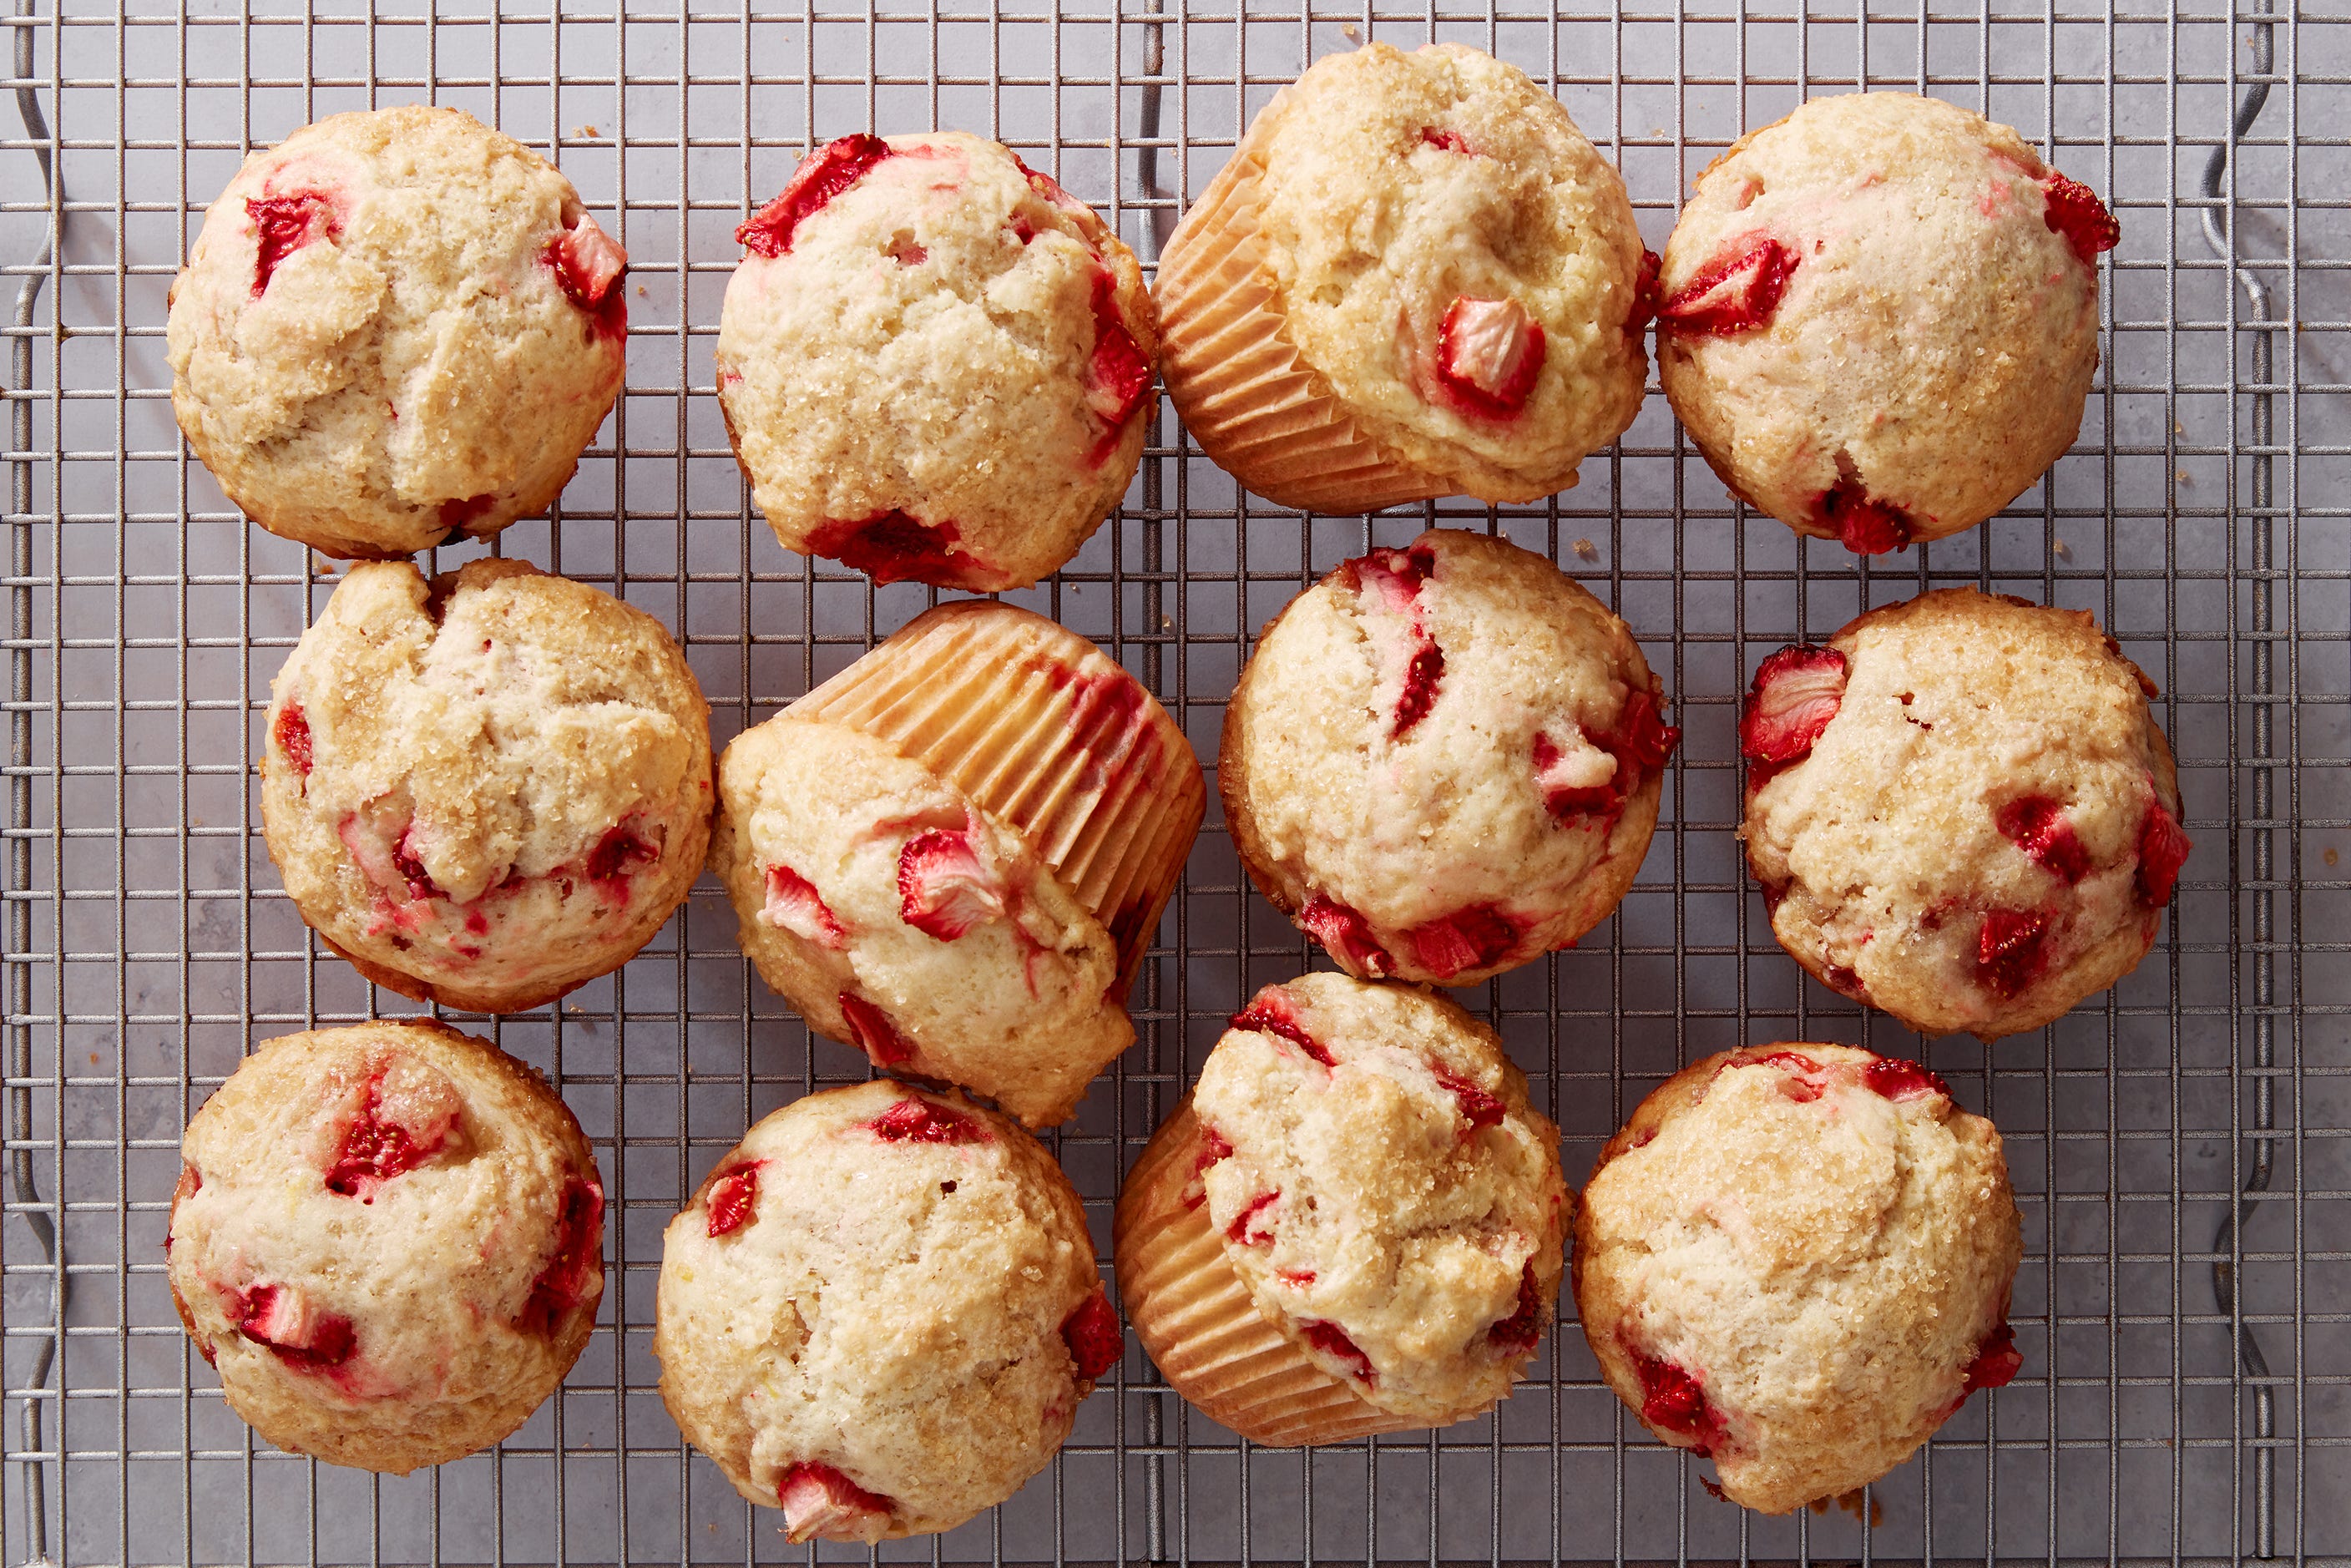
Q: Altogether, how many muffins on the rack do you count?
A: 12